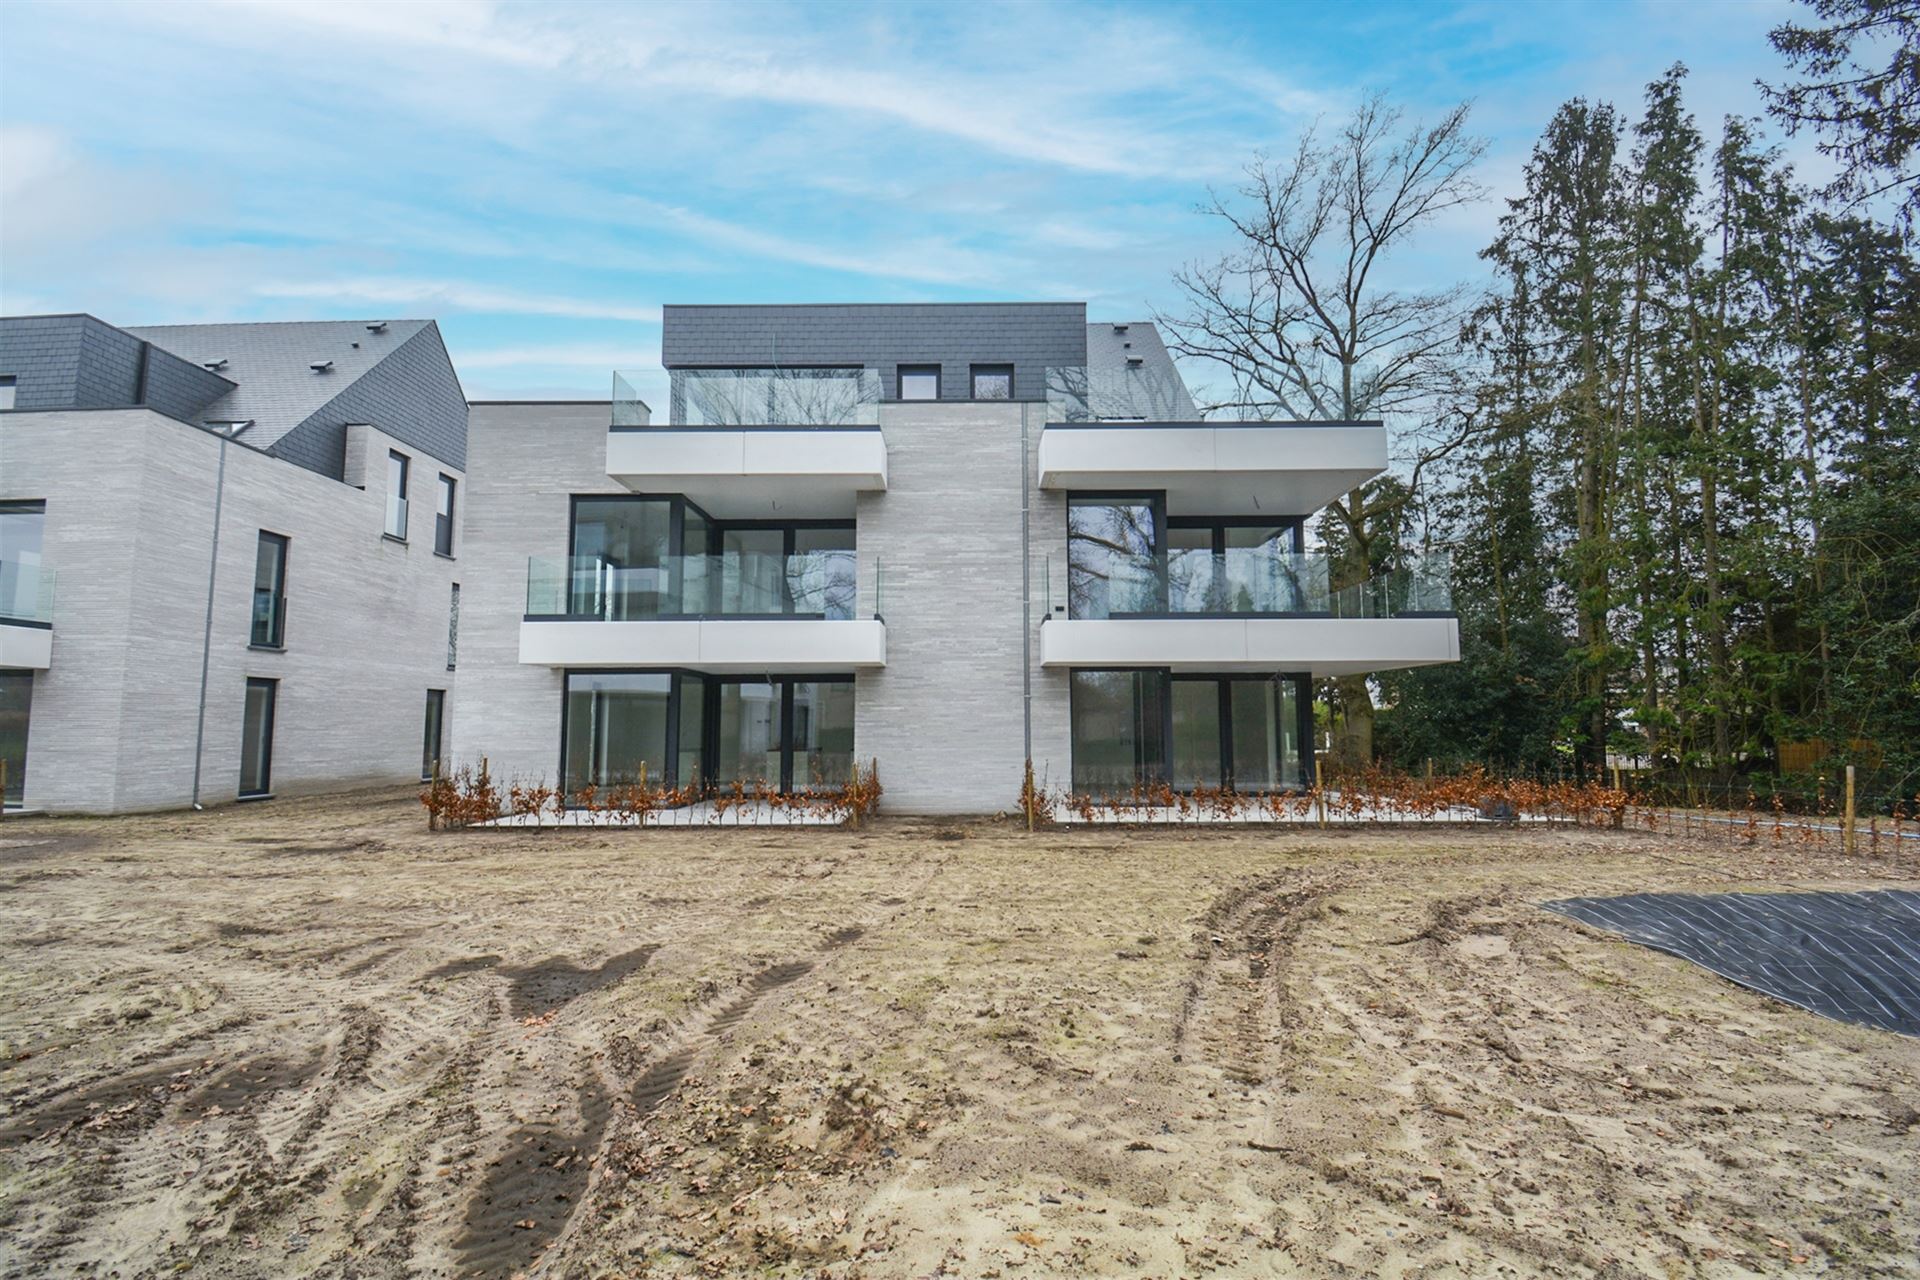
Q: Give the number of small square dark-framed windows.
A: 2